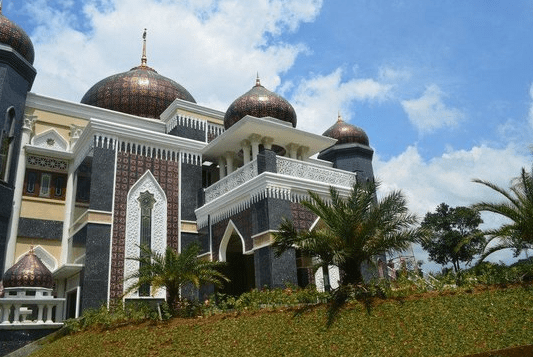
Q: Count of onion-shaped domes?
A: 5